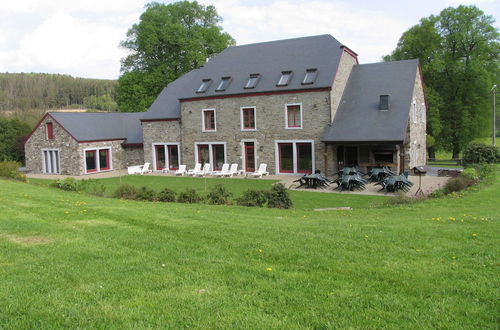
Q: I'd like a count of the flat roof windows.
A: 5